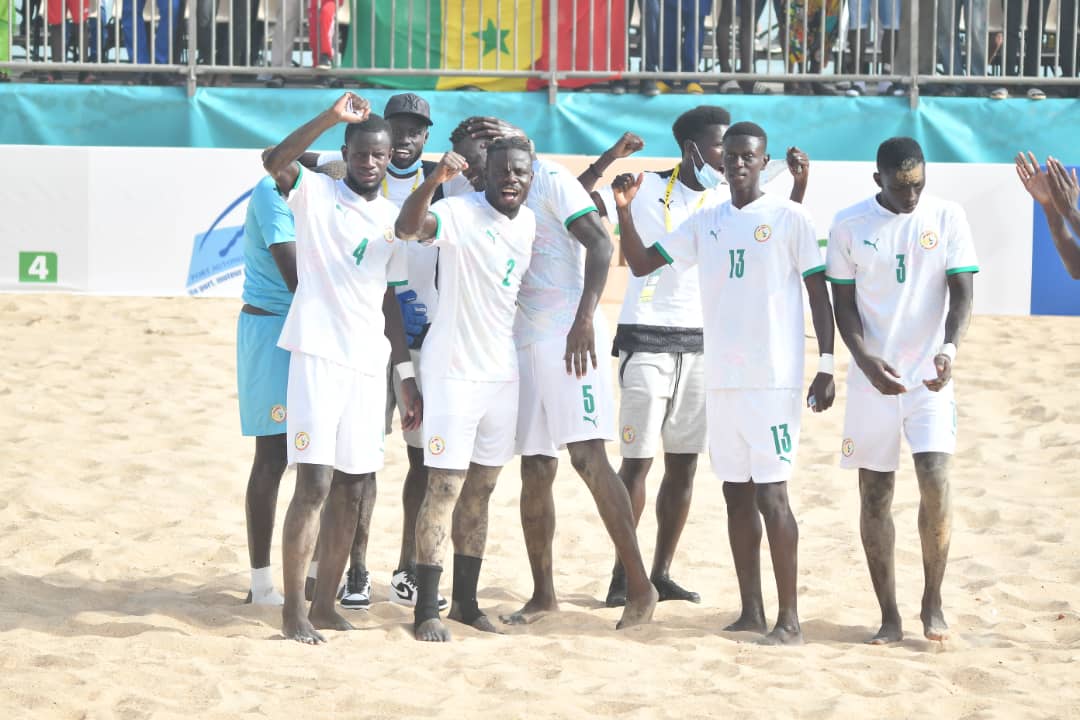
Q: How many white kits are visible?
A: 5